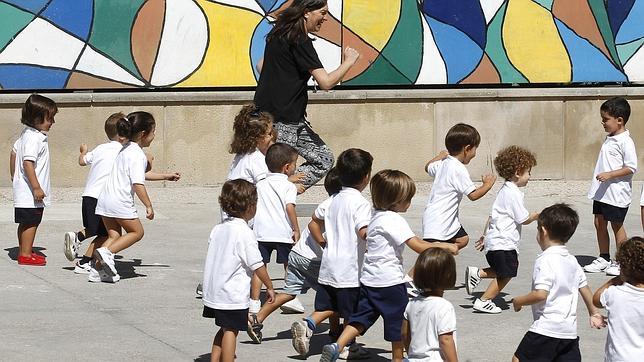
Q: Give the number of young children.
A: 15